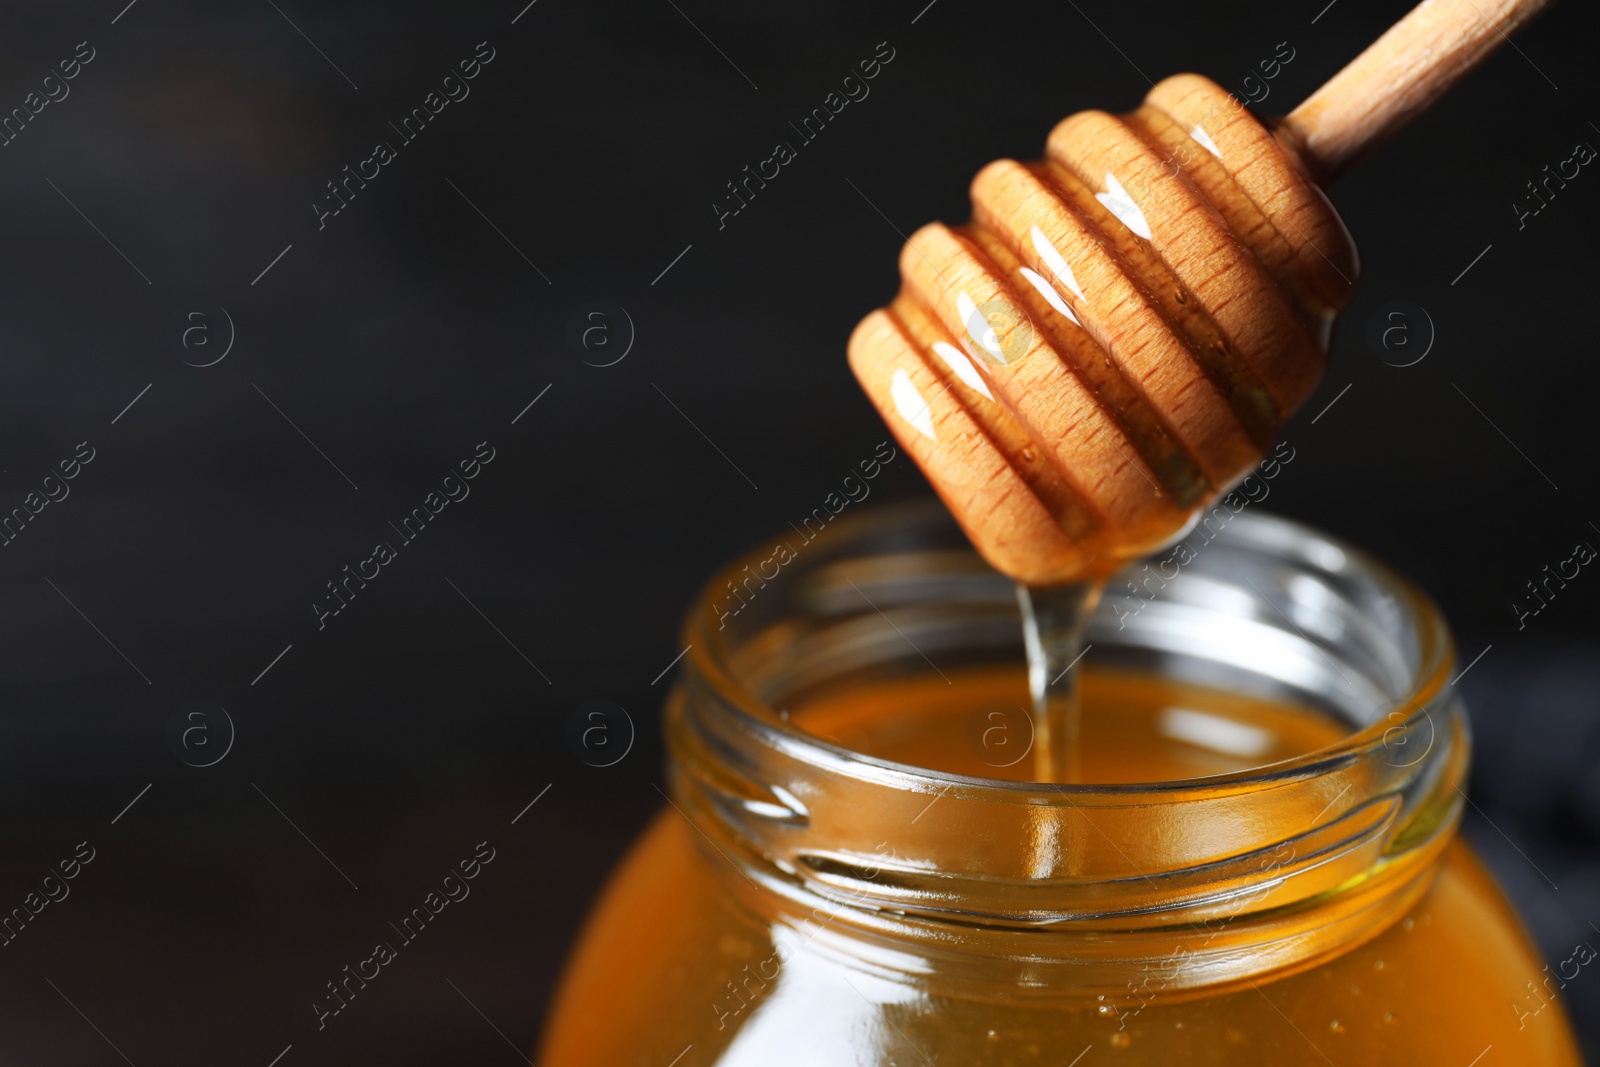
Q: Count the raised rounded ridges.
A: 5